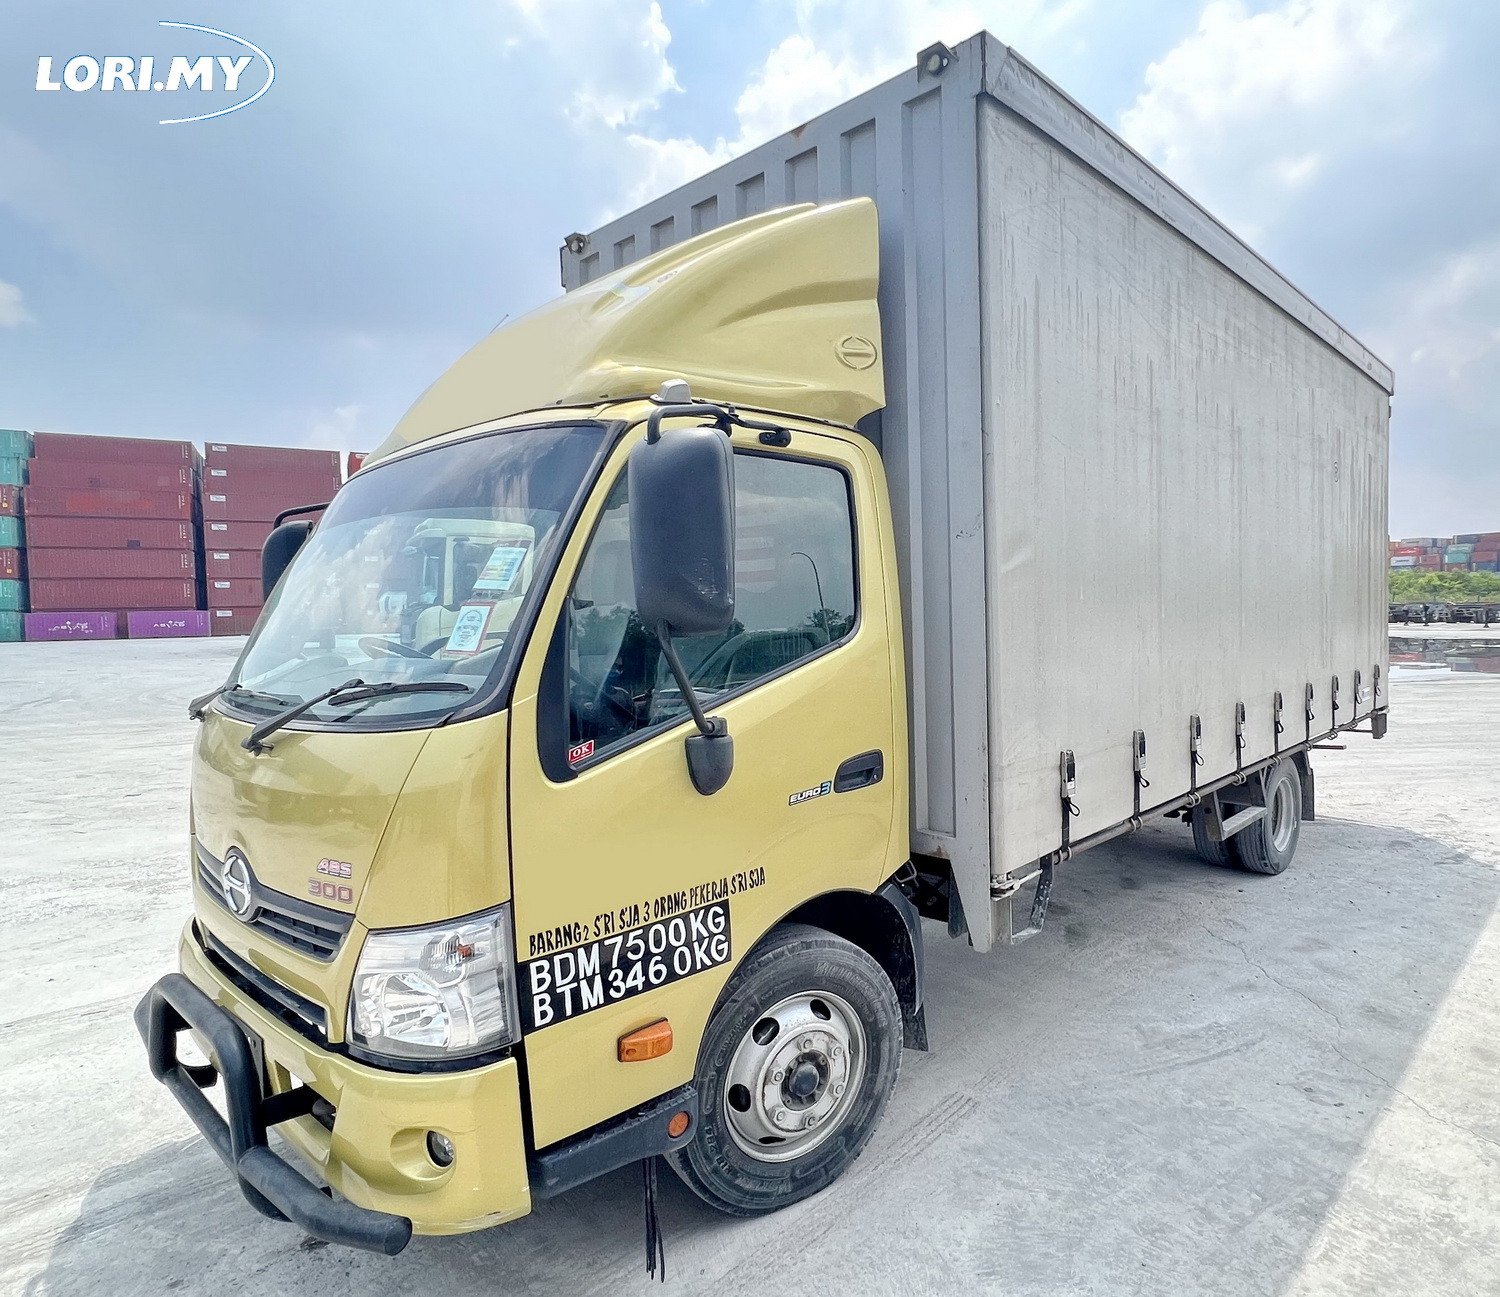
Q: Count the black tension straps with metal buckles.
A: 9